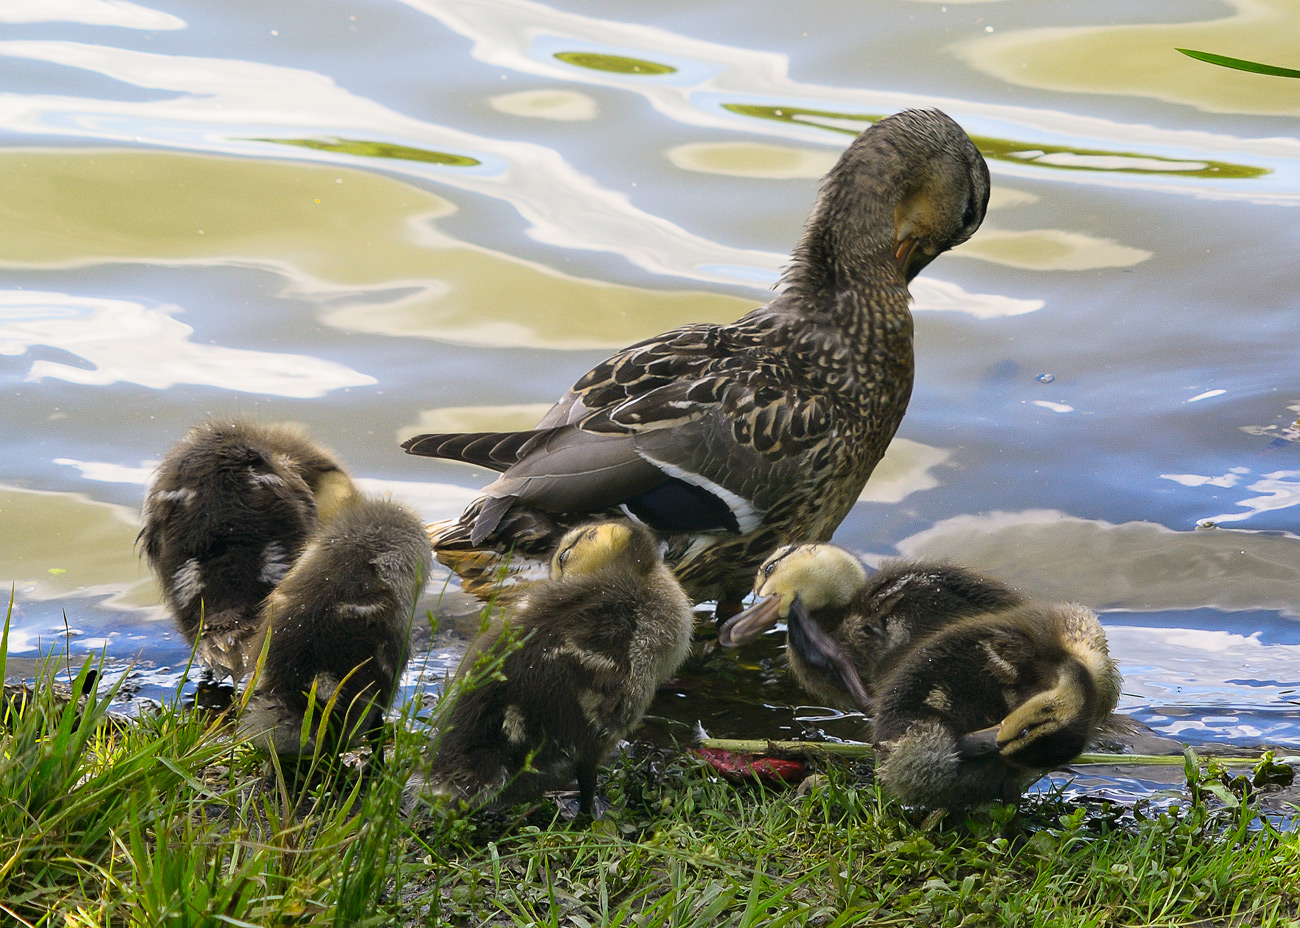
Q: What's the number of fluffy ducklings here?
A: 5